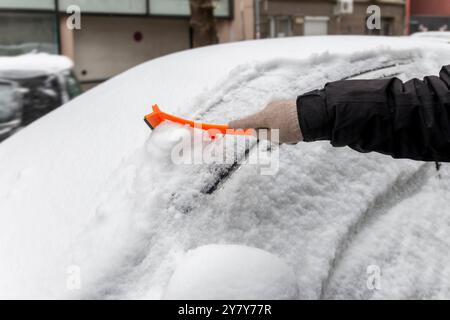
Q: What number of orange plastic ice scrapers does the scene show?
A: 1